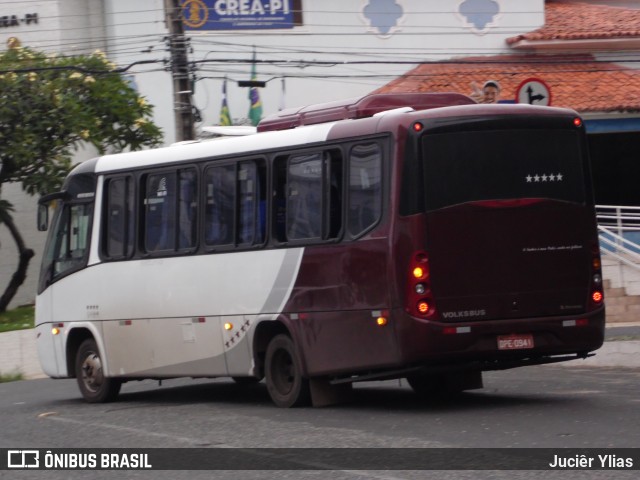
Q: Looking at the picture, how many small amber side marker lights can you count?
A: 3